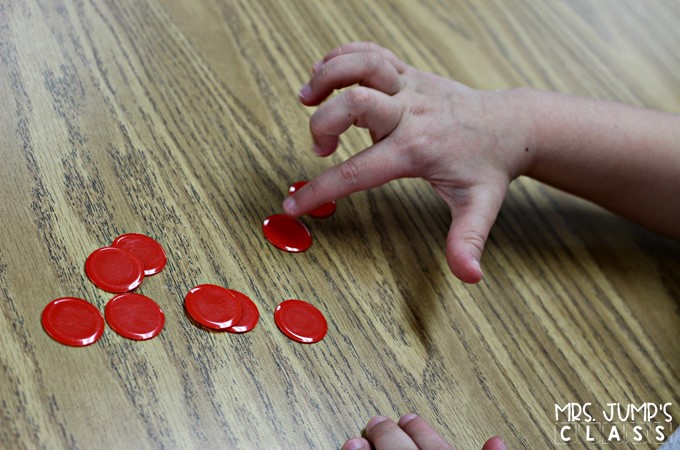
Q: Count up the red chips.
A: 9